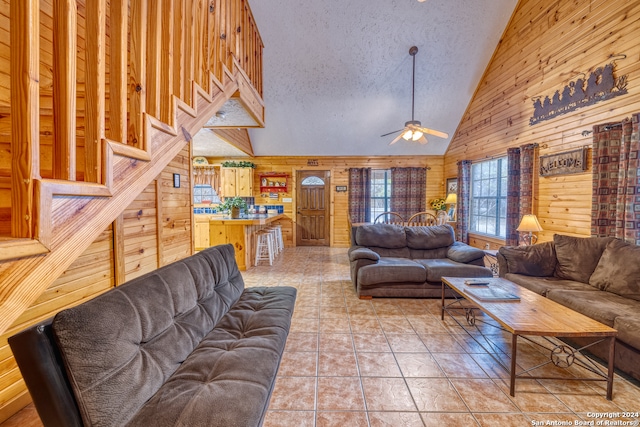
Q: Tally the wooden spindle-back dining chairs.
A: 2